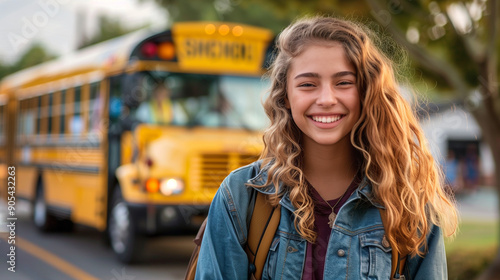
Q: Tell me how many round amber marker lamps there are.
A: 3